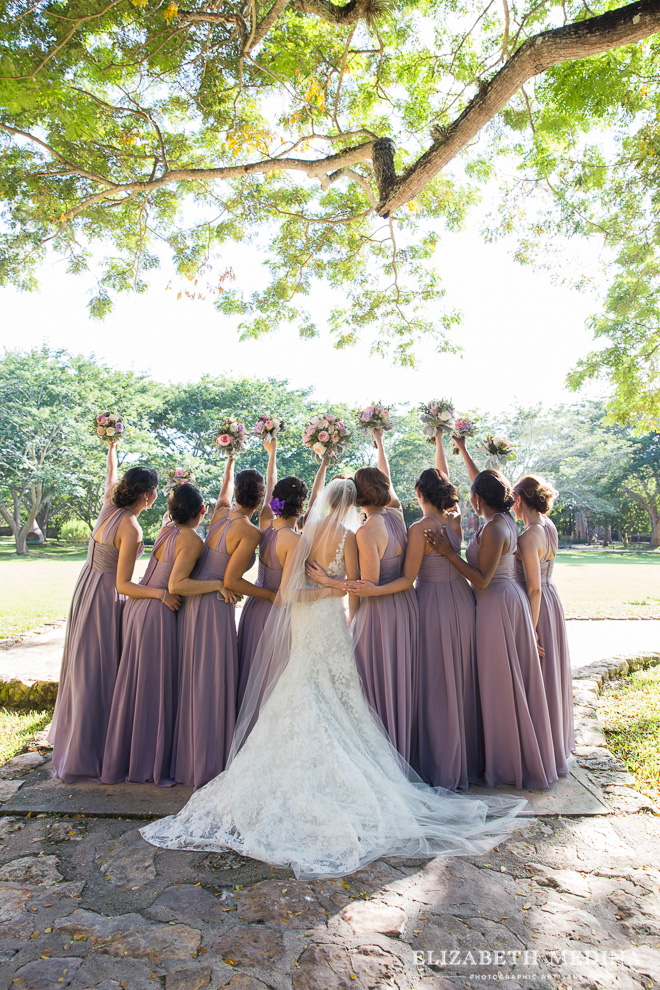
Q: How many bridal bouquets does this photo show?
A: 9